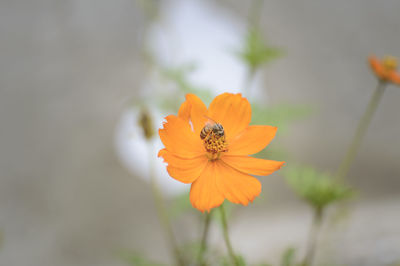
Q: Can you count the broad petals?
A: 8